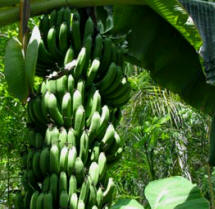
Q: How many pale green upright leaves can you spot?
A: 2